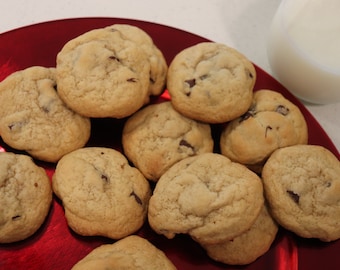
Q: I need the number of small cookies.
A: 12